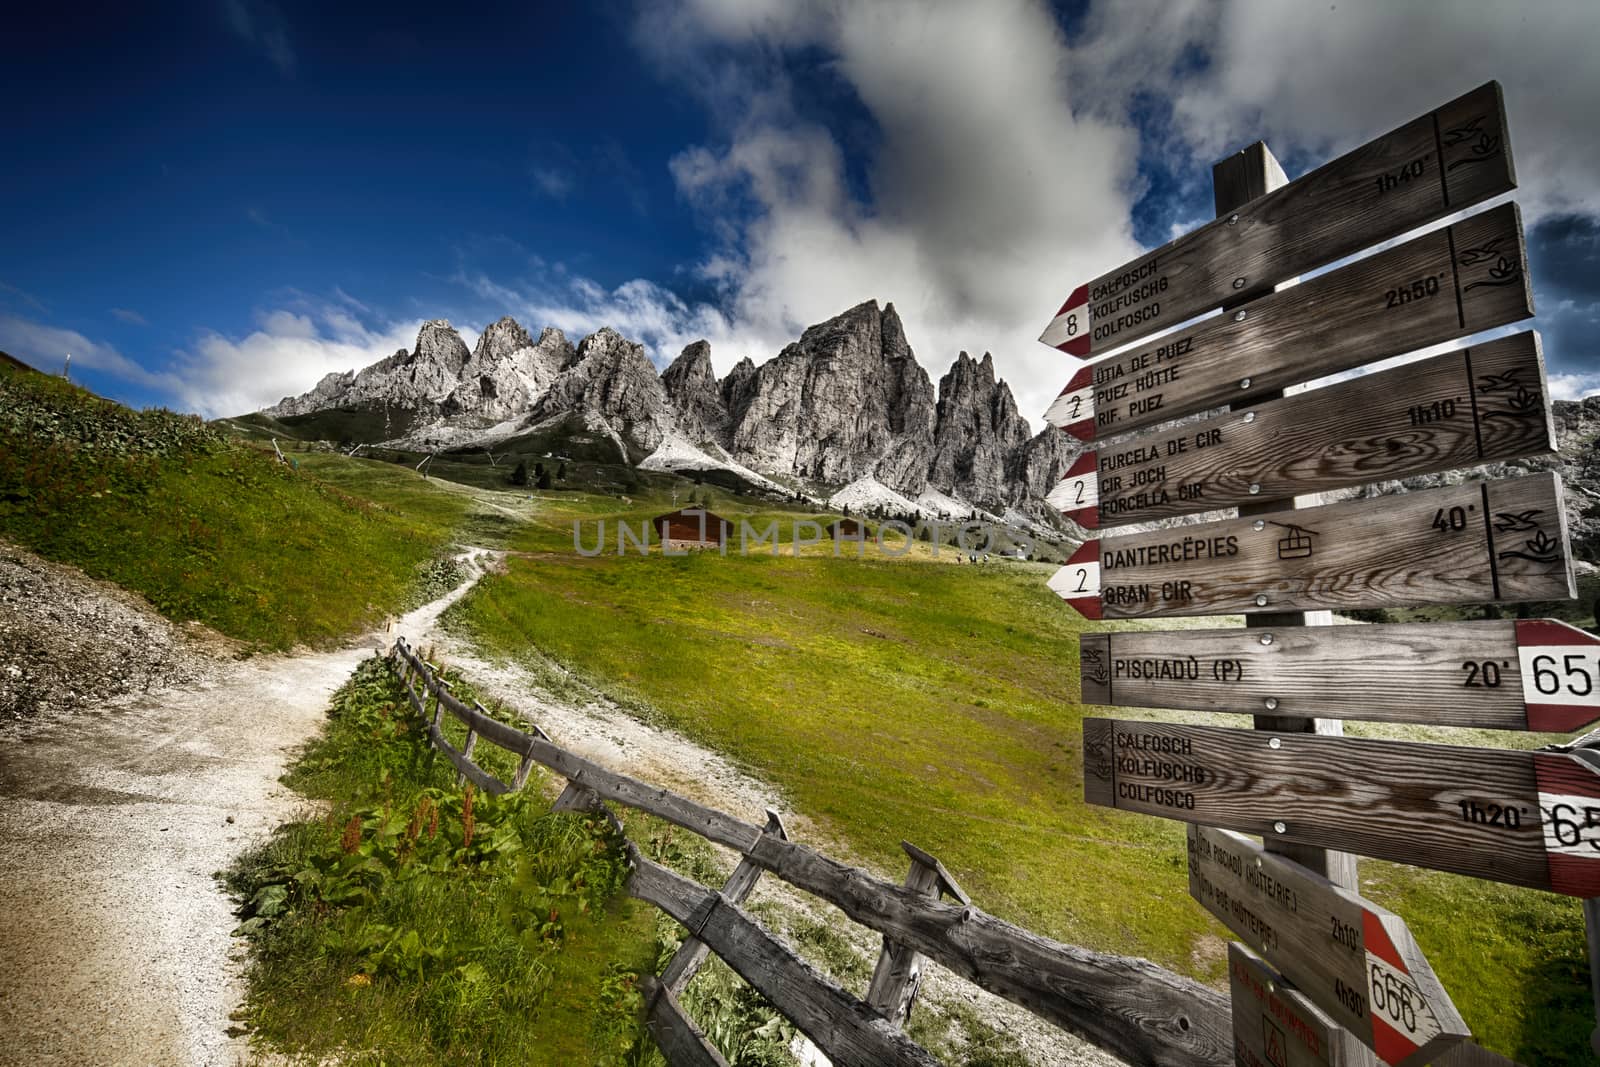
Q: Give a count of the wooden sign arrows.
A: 7